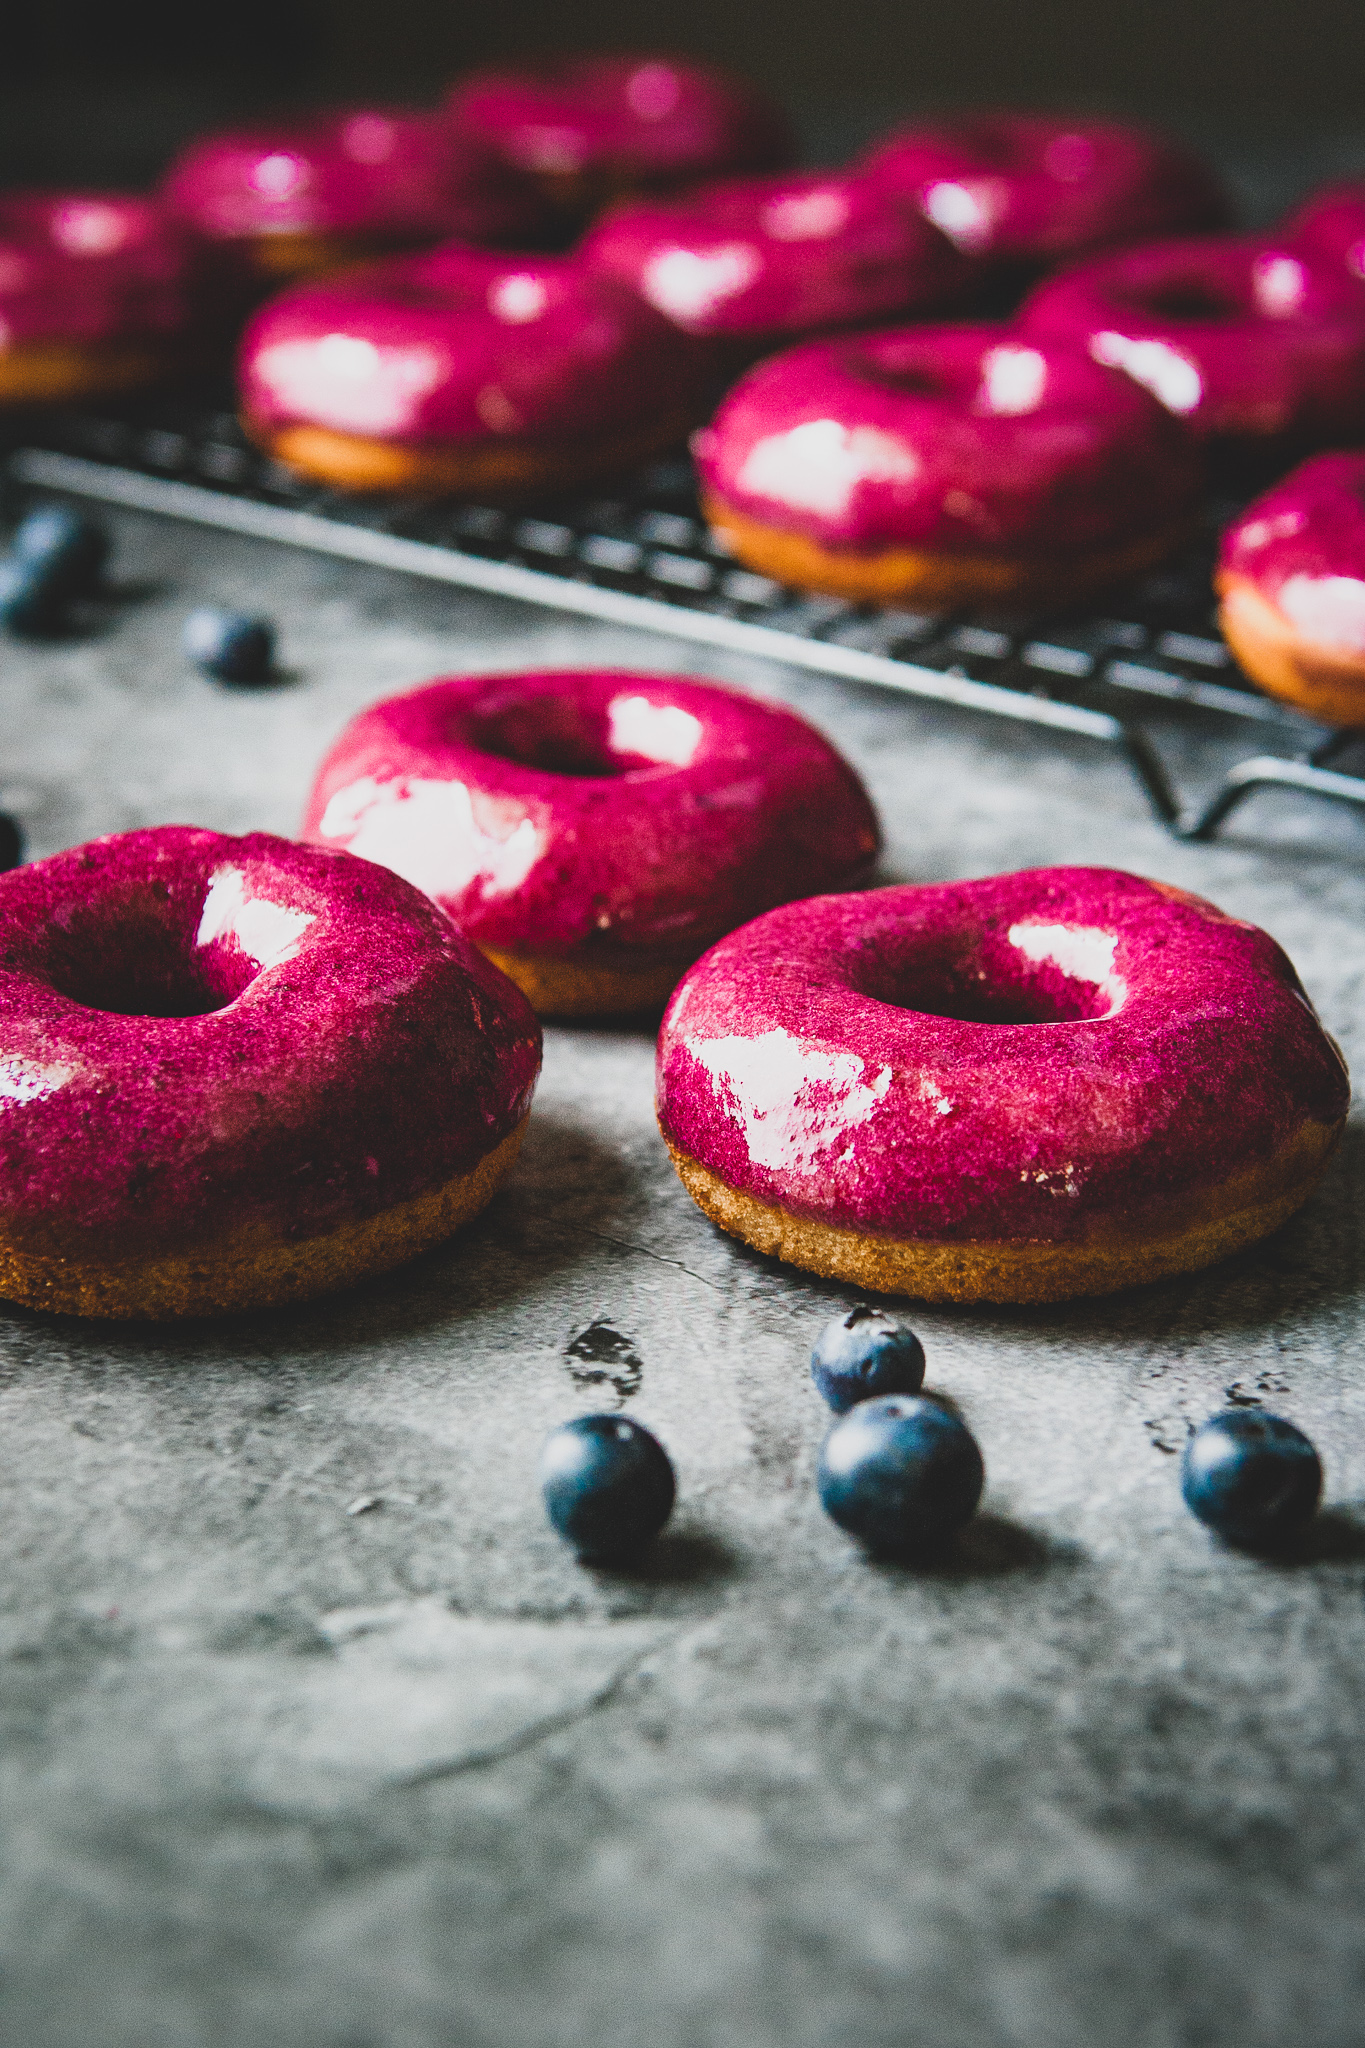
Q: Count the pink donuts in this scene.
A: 13